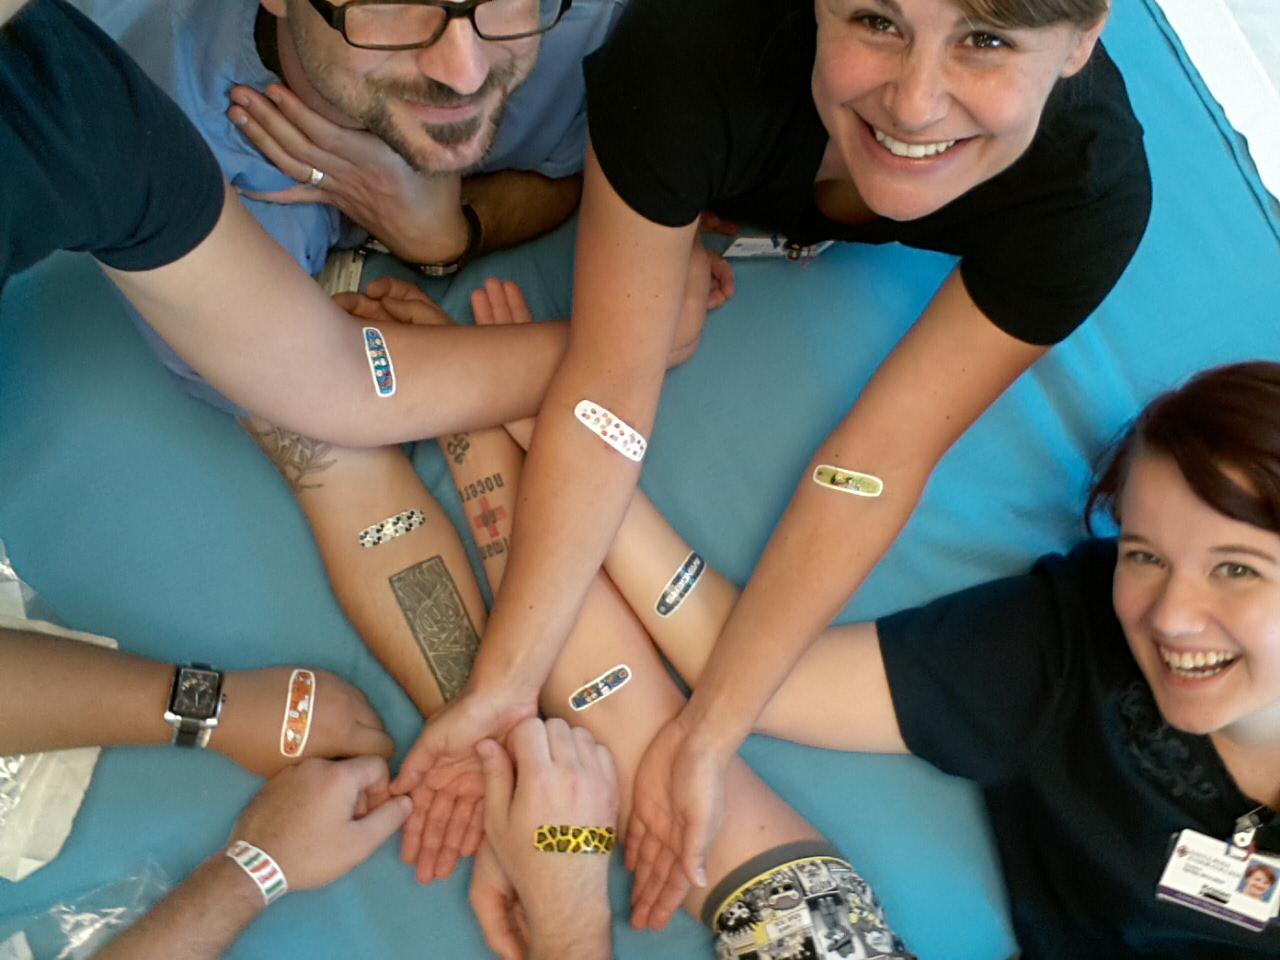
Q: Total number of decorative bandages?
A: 9